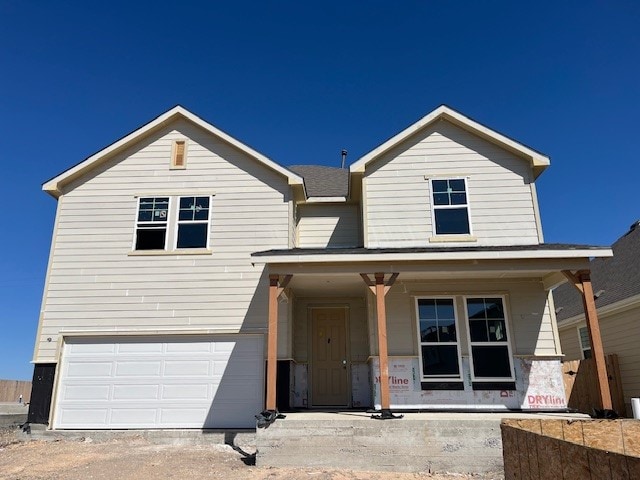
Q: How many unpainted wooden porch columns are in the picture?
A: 3